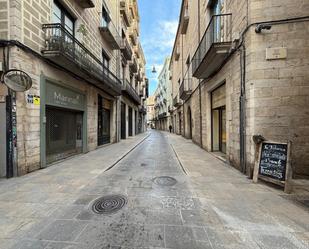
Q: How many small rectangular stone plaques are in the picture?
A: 1